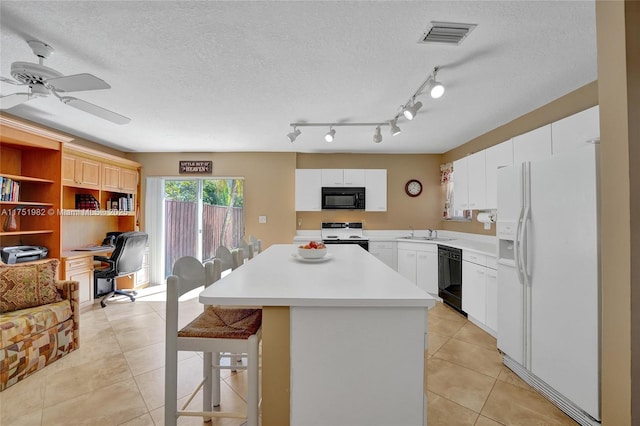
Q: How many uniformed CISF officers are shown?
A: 0